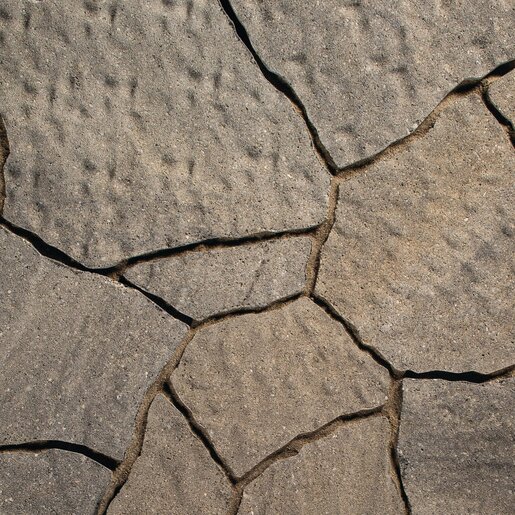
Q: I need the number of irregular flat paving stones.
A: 11